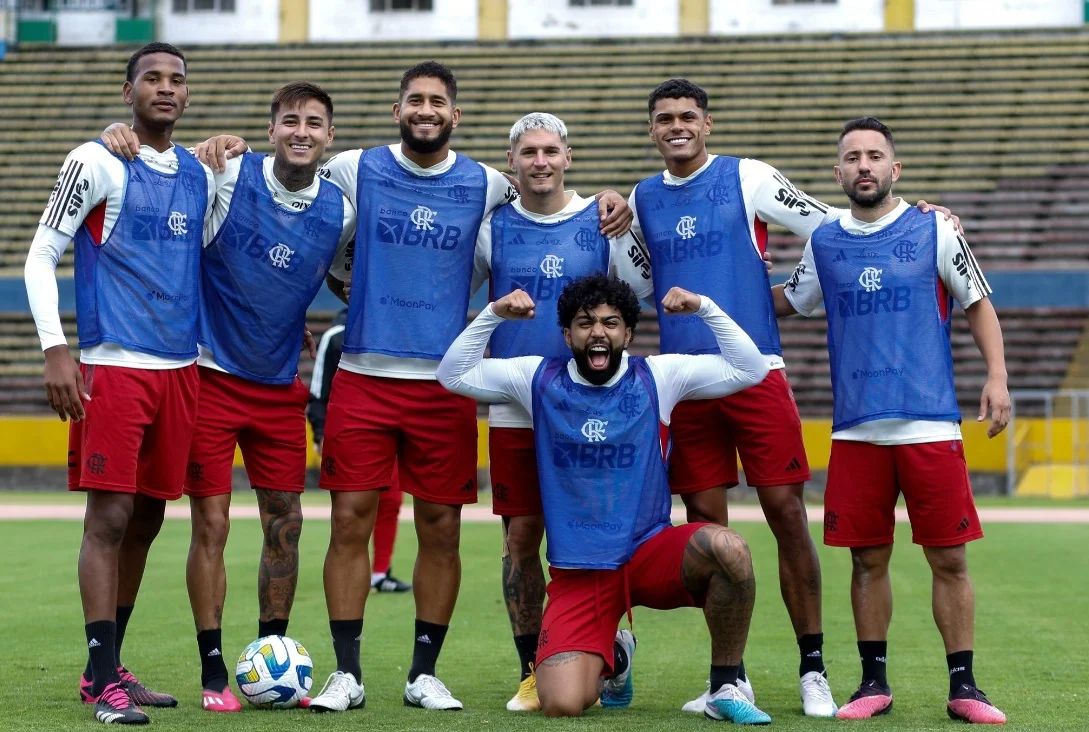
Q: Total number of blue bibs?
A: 7